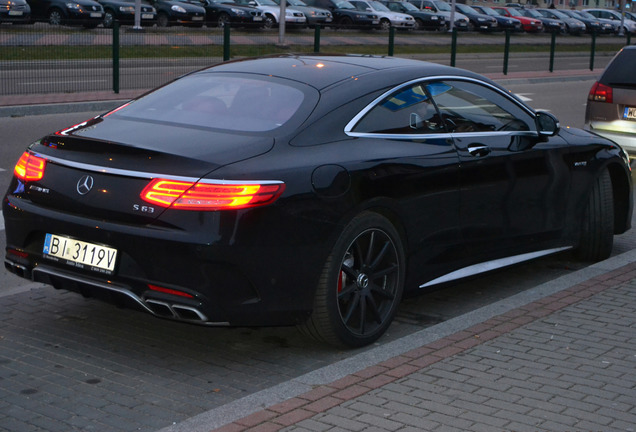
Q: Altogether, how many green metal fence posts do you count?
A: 9